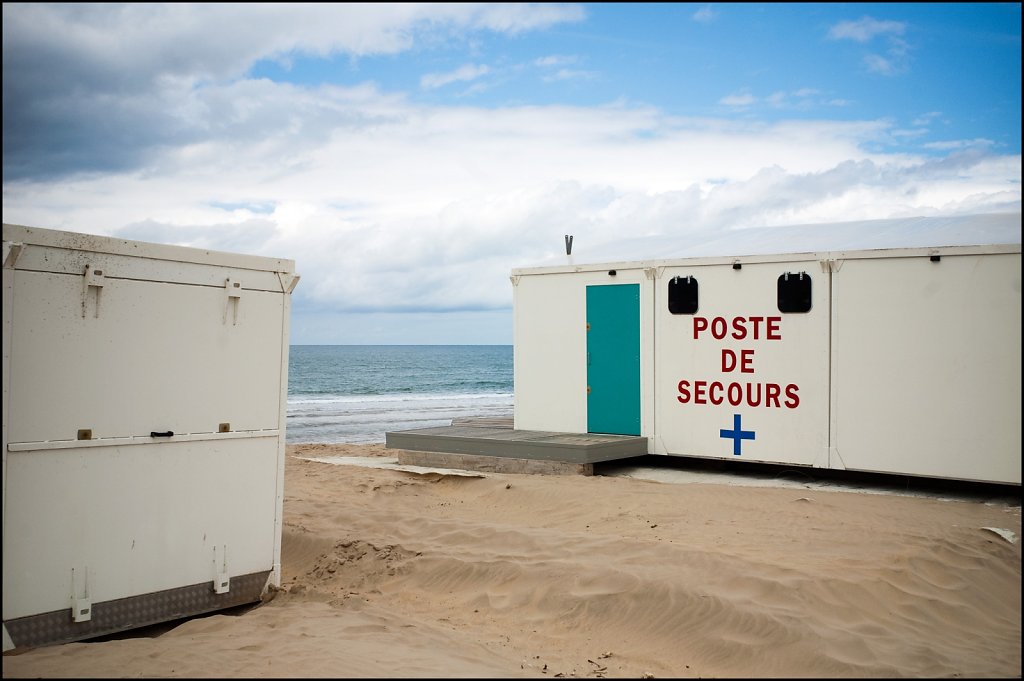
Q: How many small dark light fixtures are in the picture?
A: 3